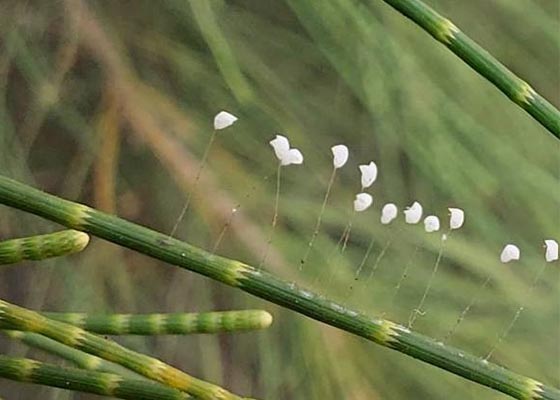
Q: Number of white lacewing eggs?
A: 12